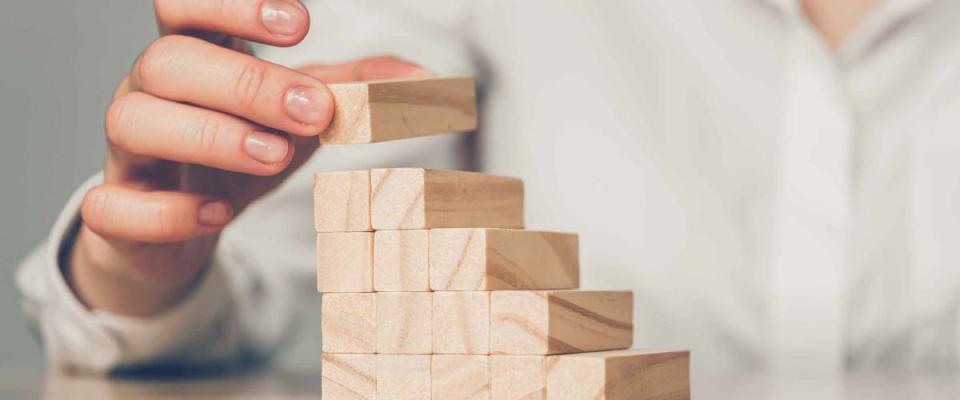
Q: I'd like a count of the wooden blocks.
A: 15